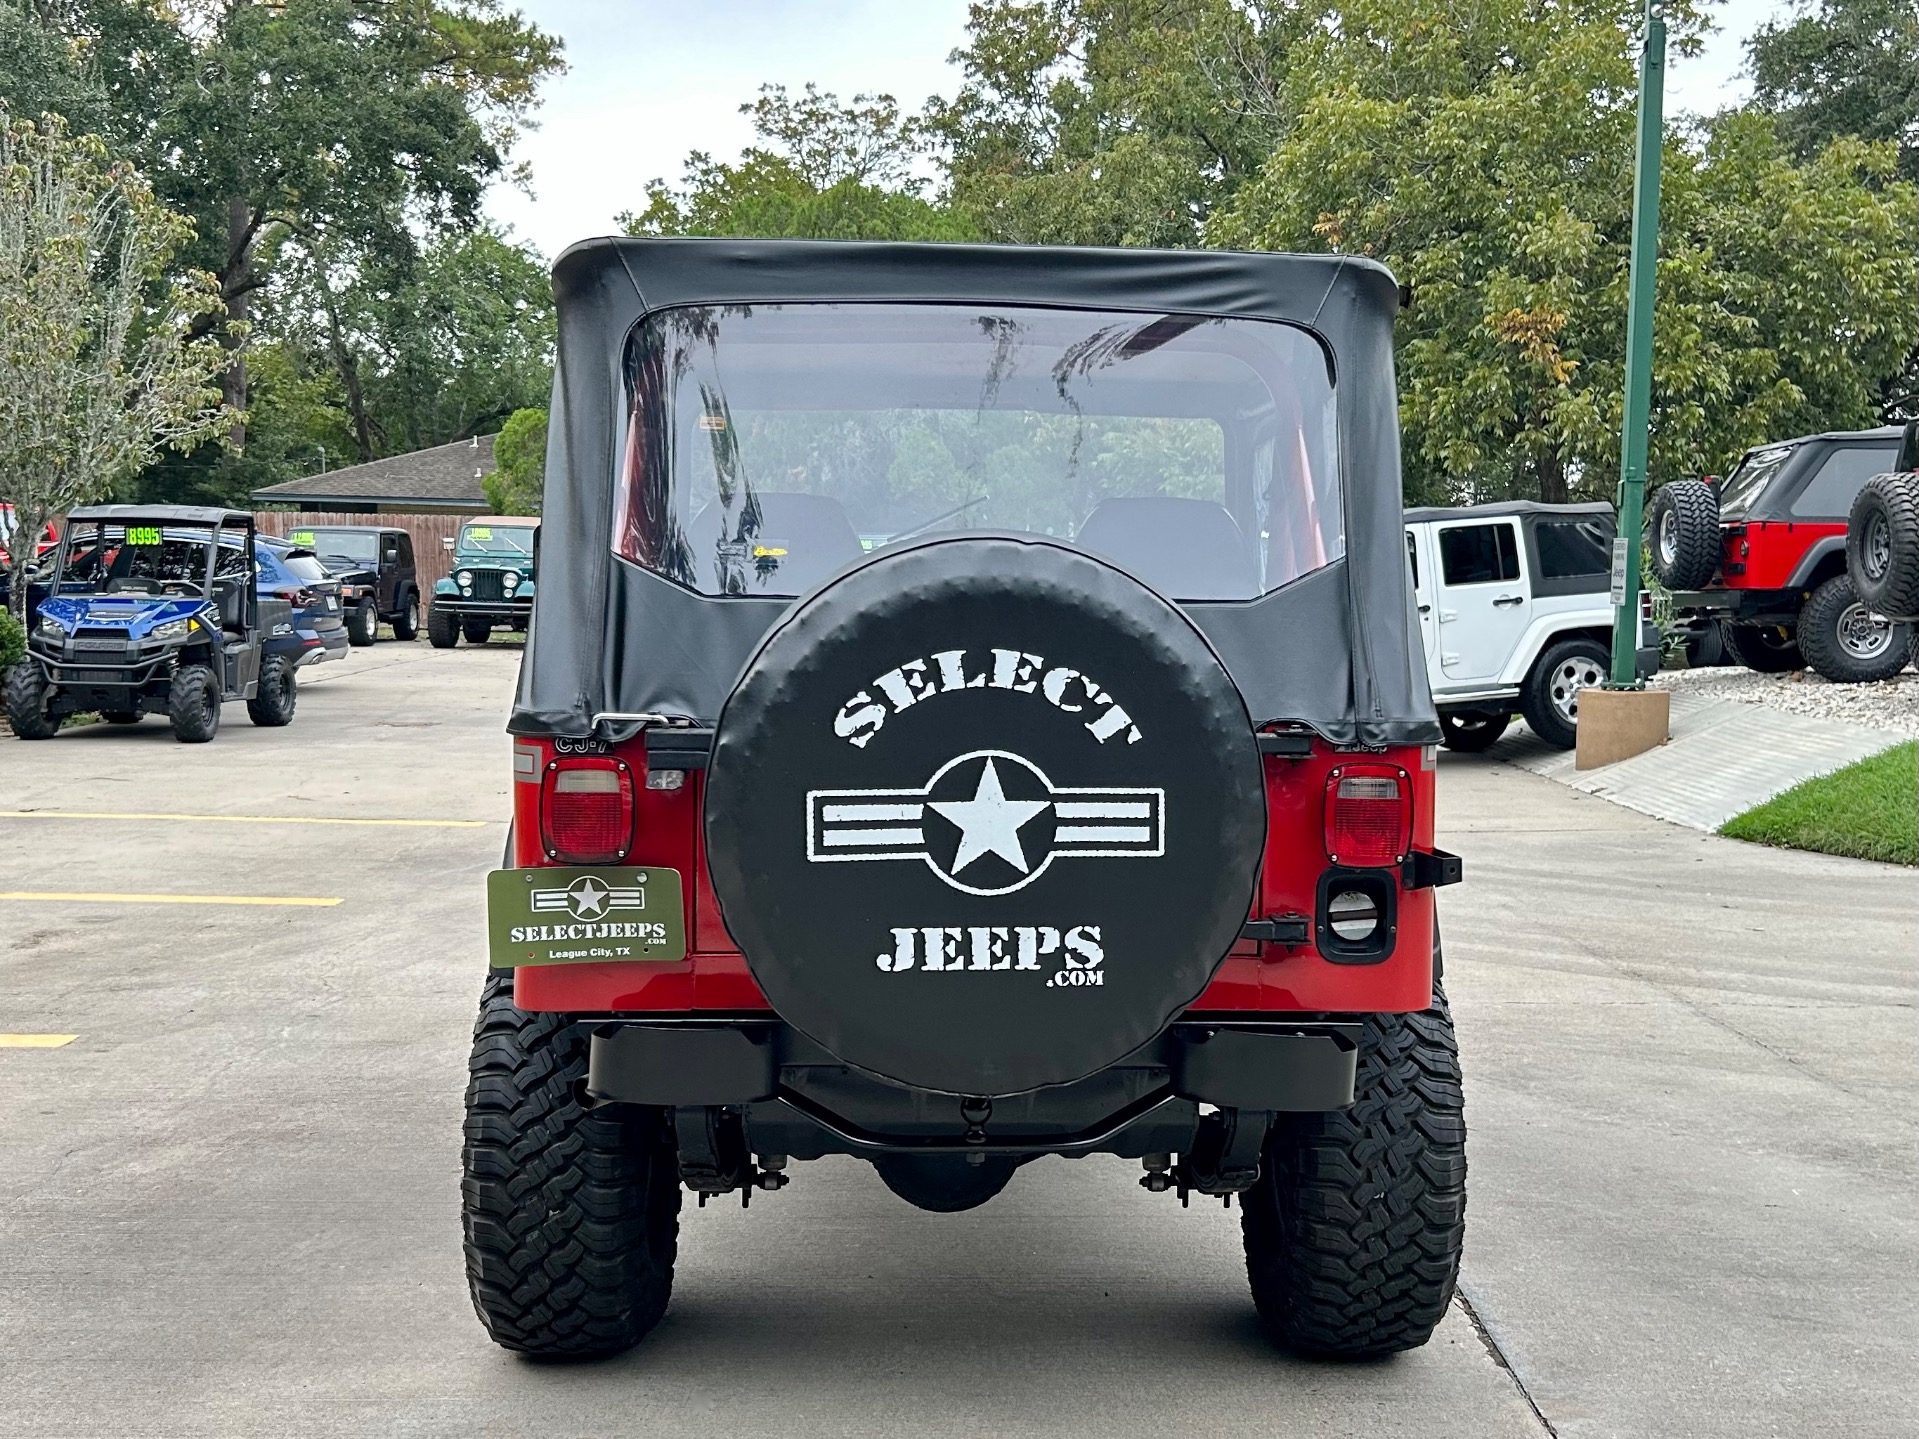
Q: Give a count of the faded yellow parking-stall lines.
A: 3